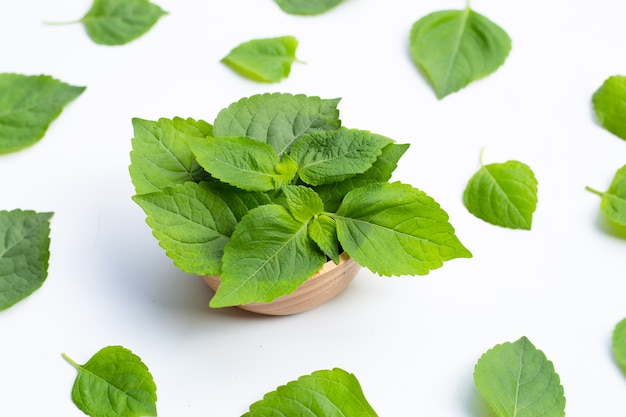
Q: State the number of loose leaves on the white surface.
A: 13